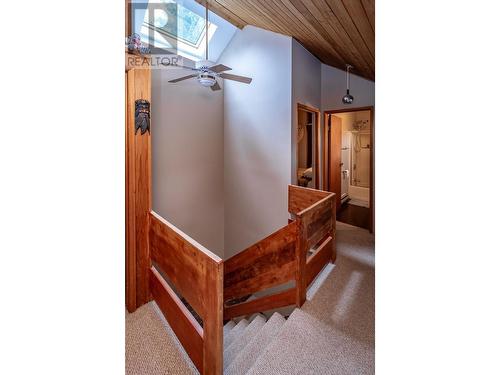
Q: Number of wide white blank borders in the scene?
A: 2